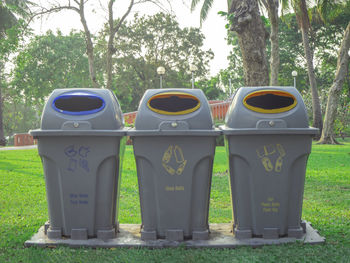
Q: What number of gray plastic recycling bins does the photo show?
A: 3